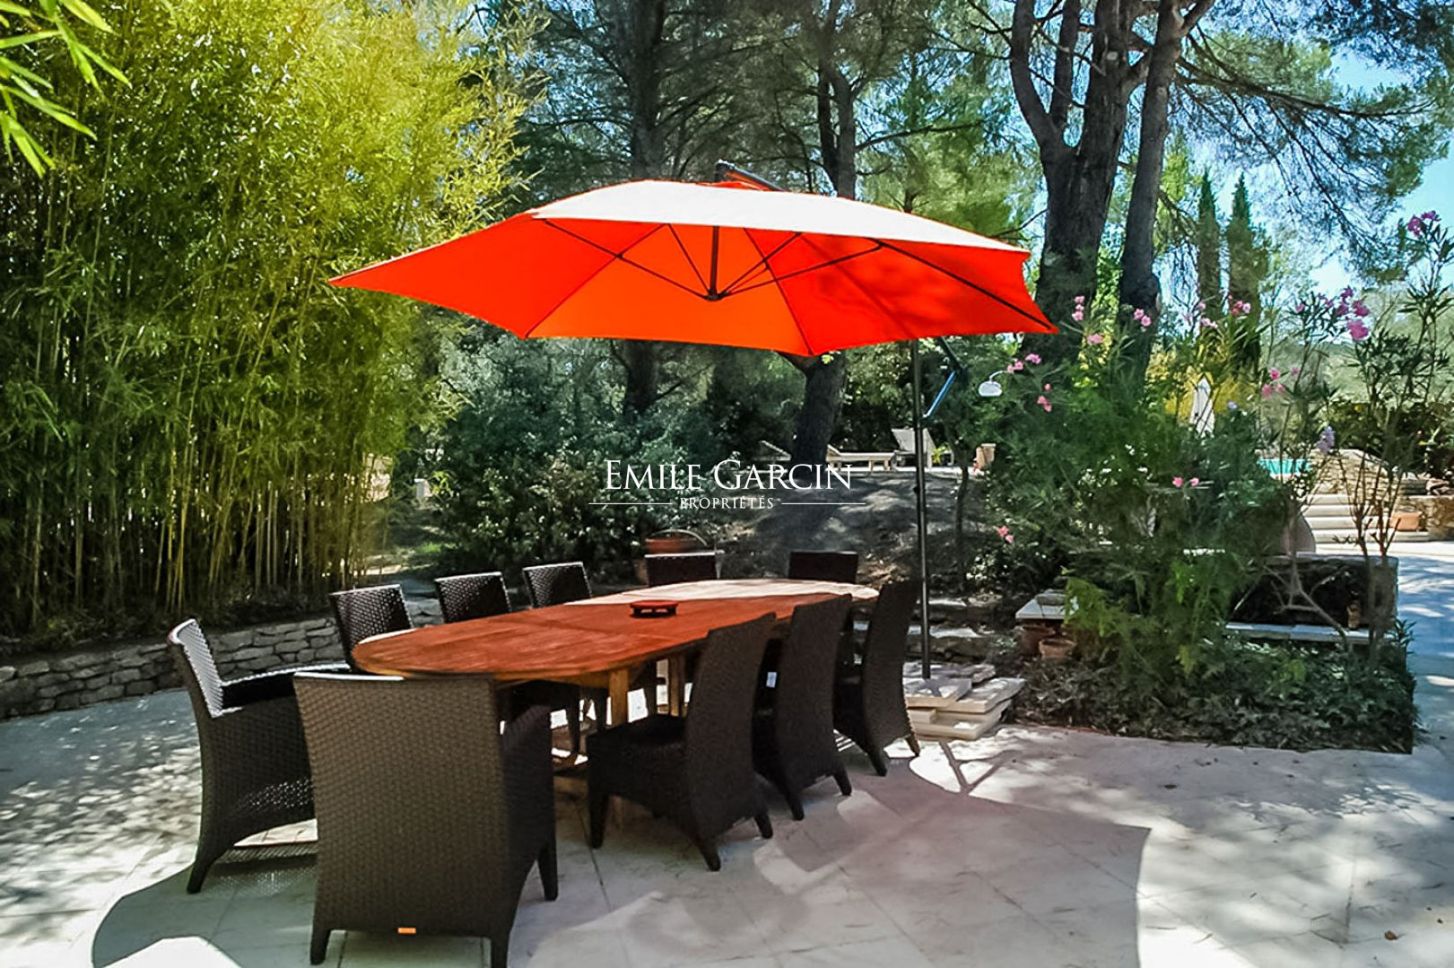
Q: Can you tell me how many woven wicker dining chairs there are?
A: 10